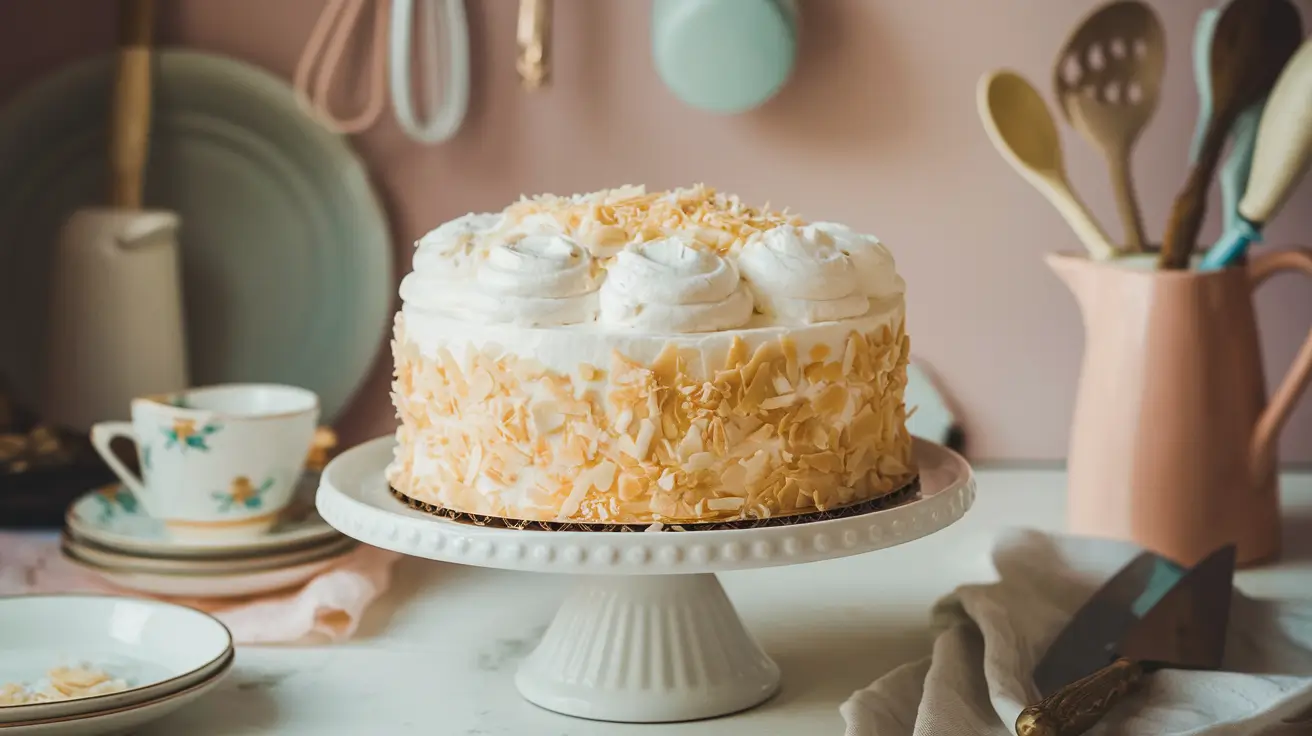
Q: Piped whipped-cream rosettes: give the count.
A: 5